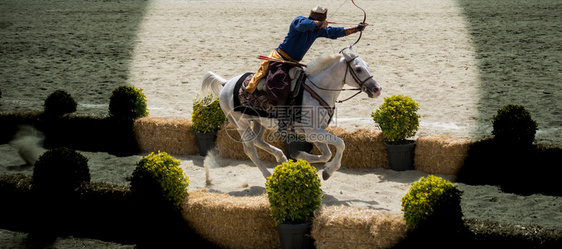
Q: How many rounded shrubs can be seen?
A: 9